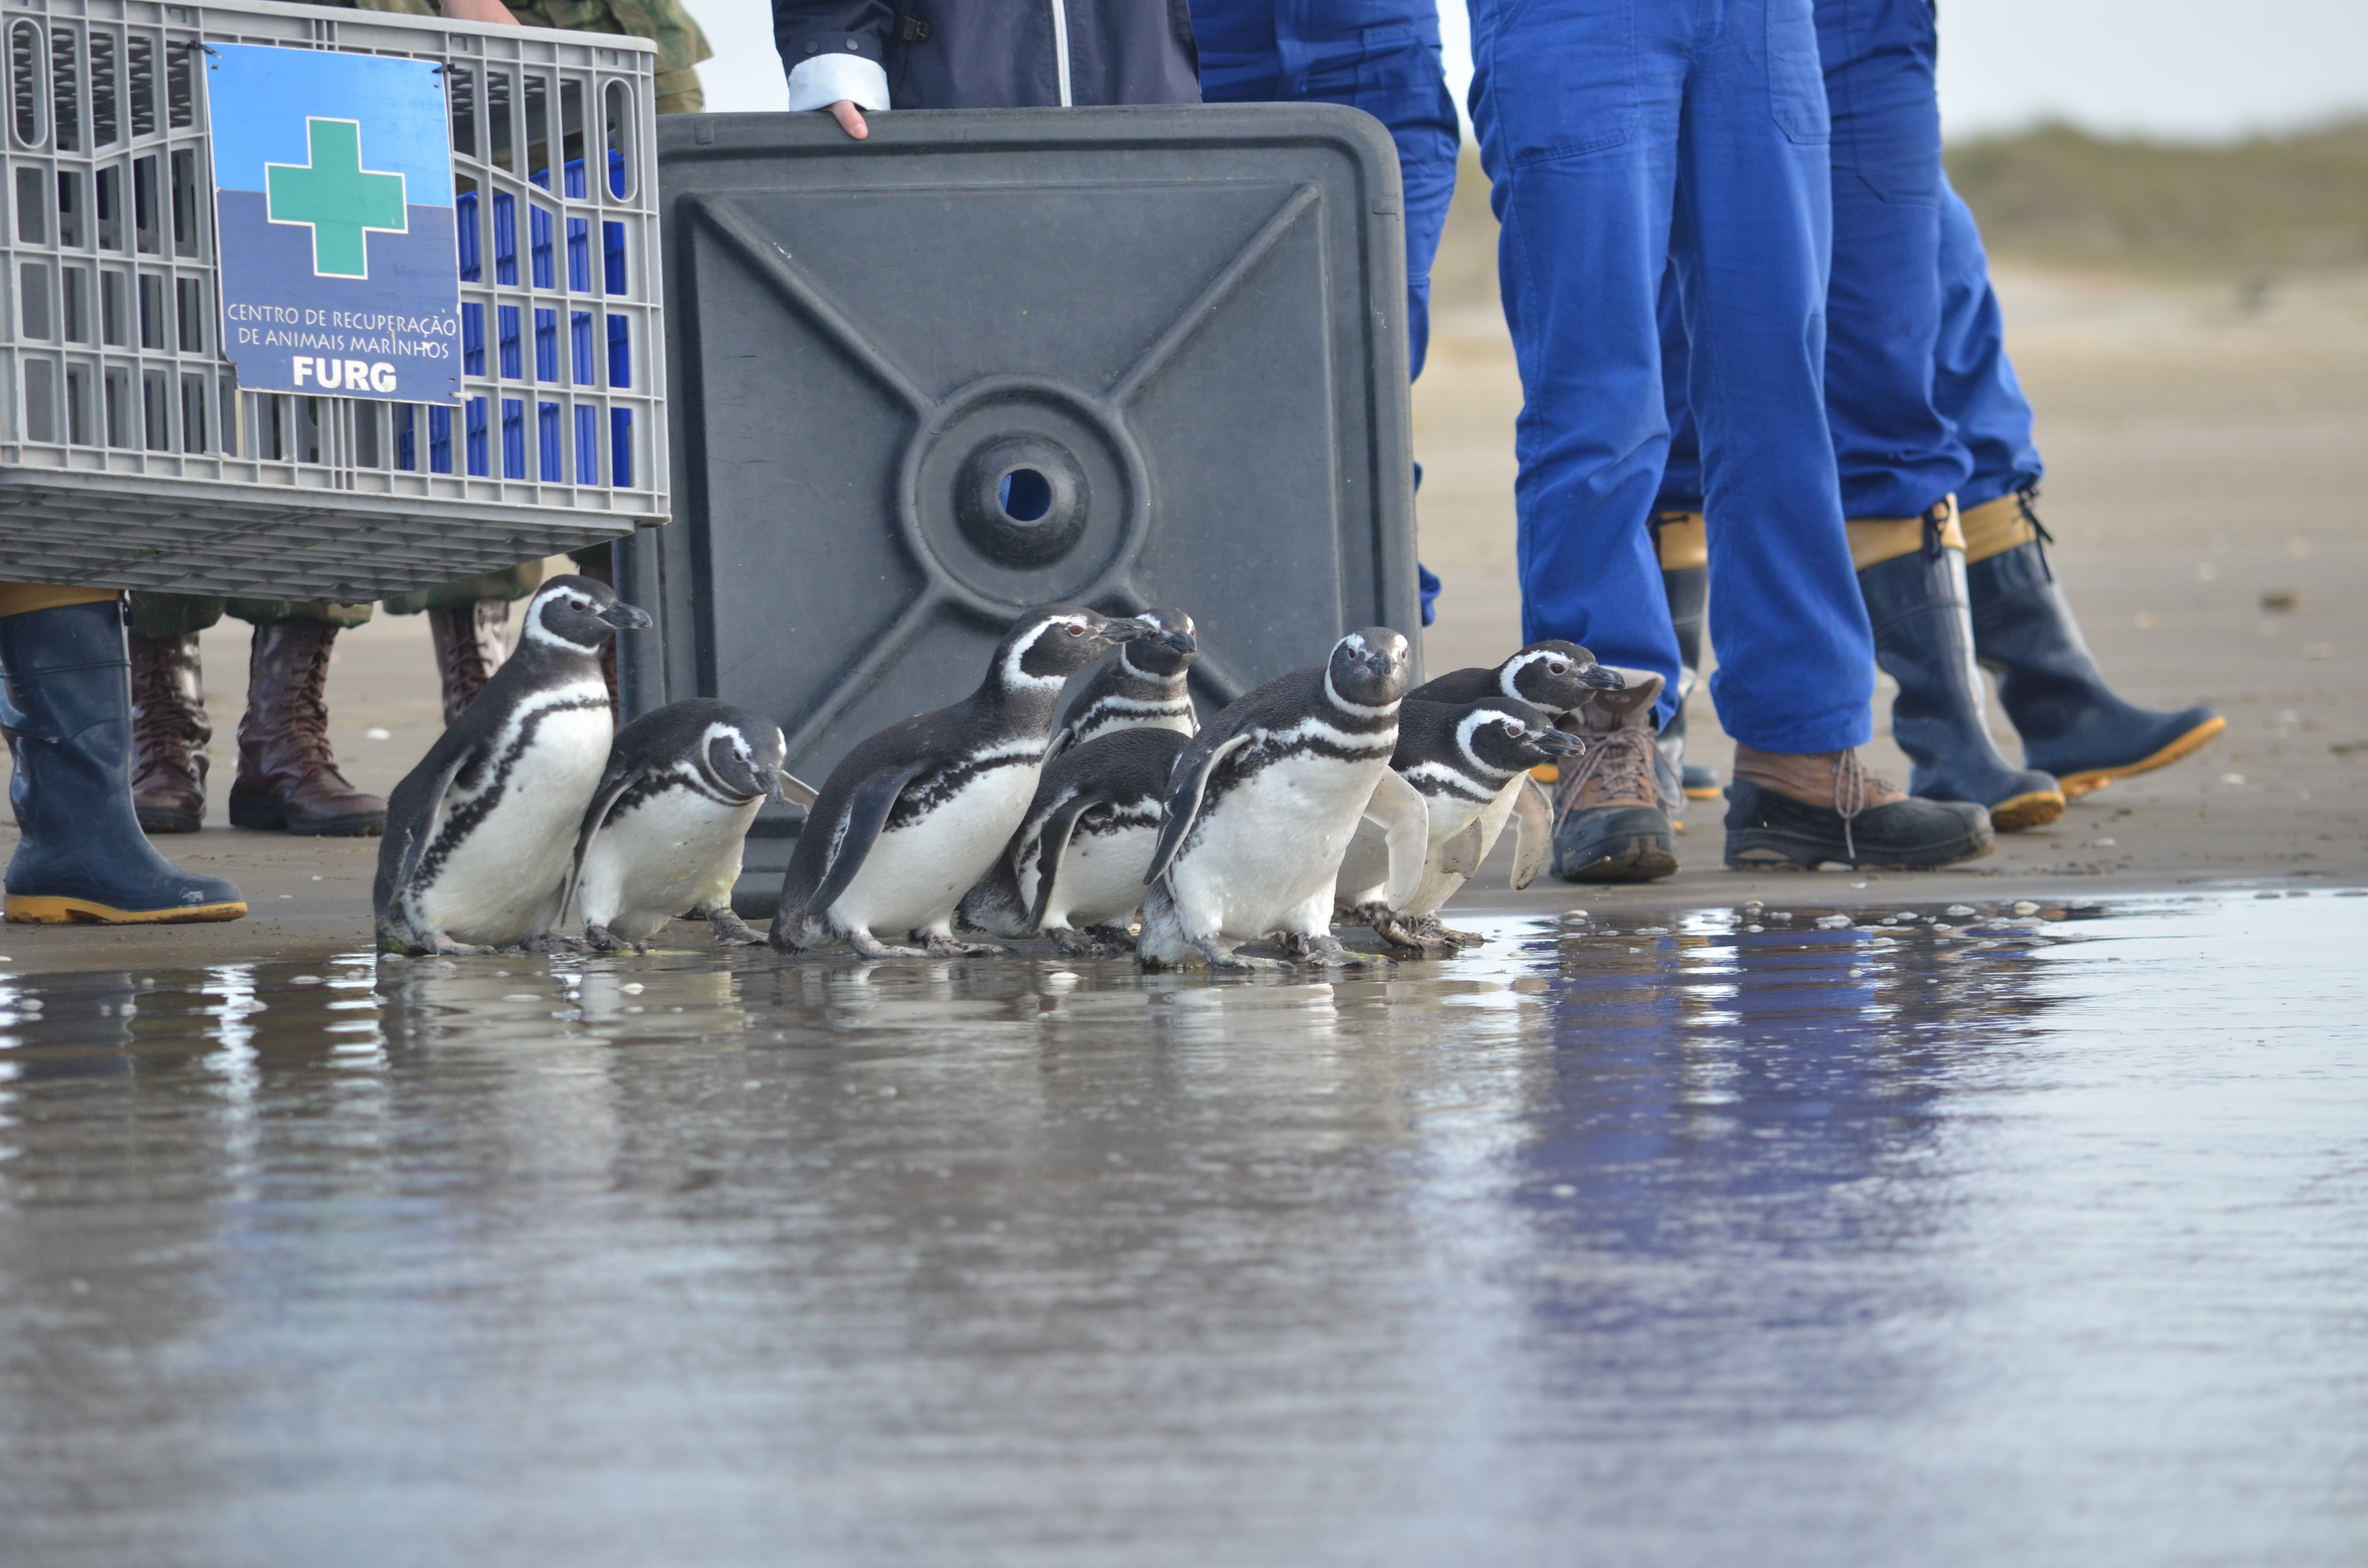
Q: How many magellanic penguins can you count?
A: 8